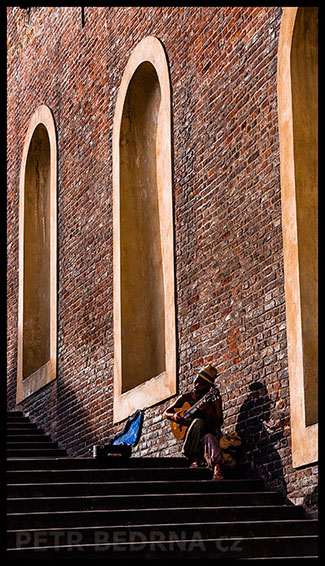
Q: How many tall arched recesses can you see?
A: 3